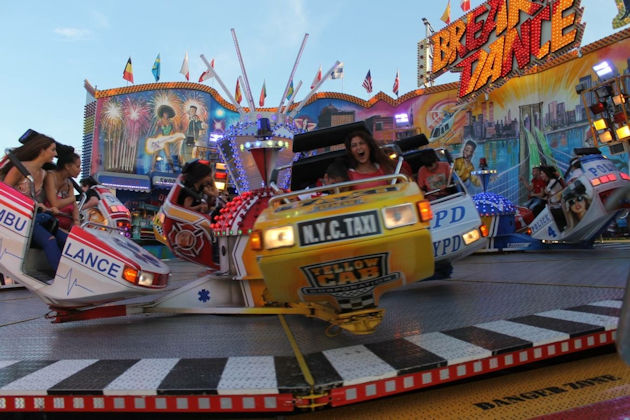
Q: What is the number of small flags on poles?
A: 13